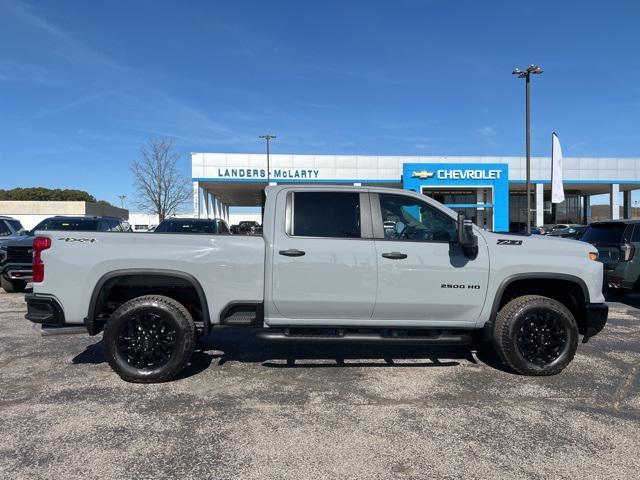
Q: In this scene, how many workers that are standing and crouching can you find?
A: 0